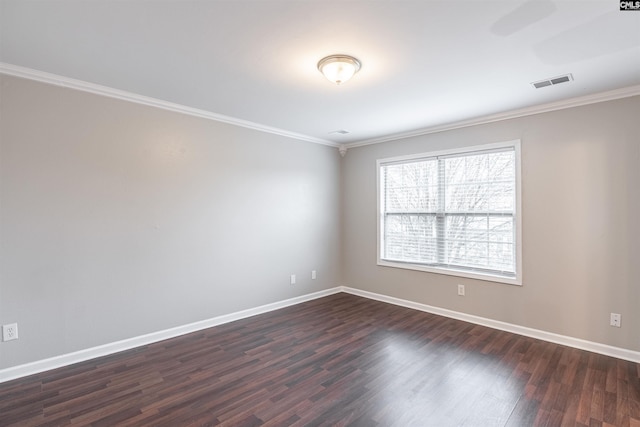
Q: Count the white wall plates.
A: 5